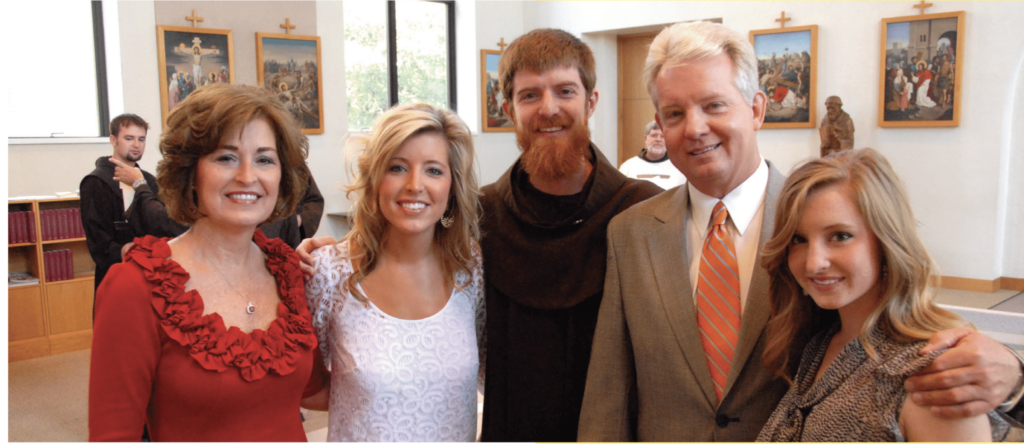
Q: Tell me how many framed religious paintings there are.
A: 5